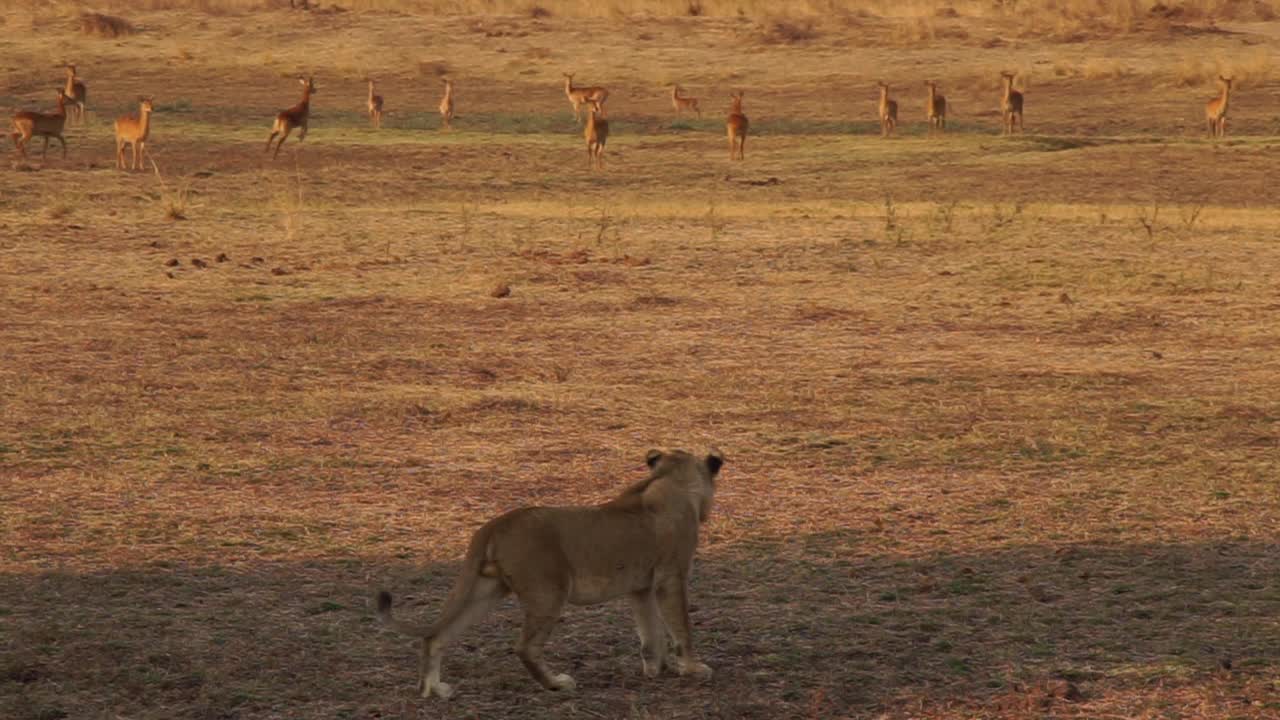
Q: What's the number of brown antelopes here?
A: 14